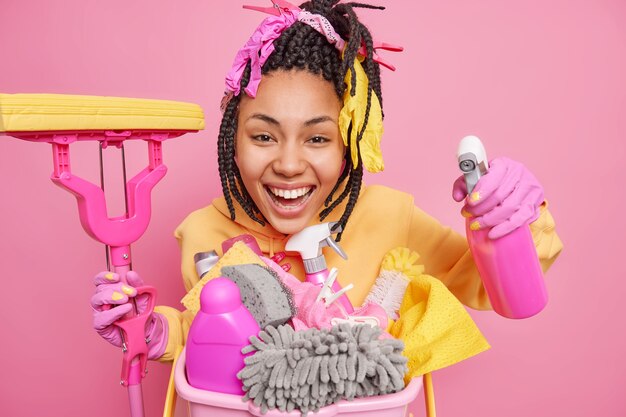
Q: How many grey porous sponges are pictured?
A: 1